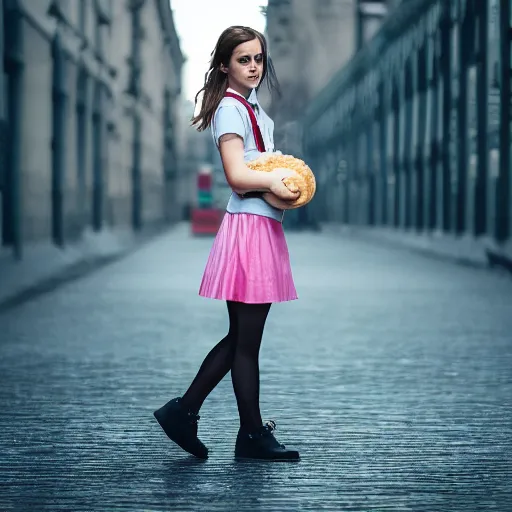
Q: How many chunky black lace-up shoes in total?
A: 2